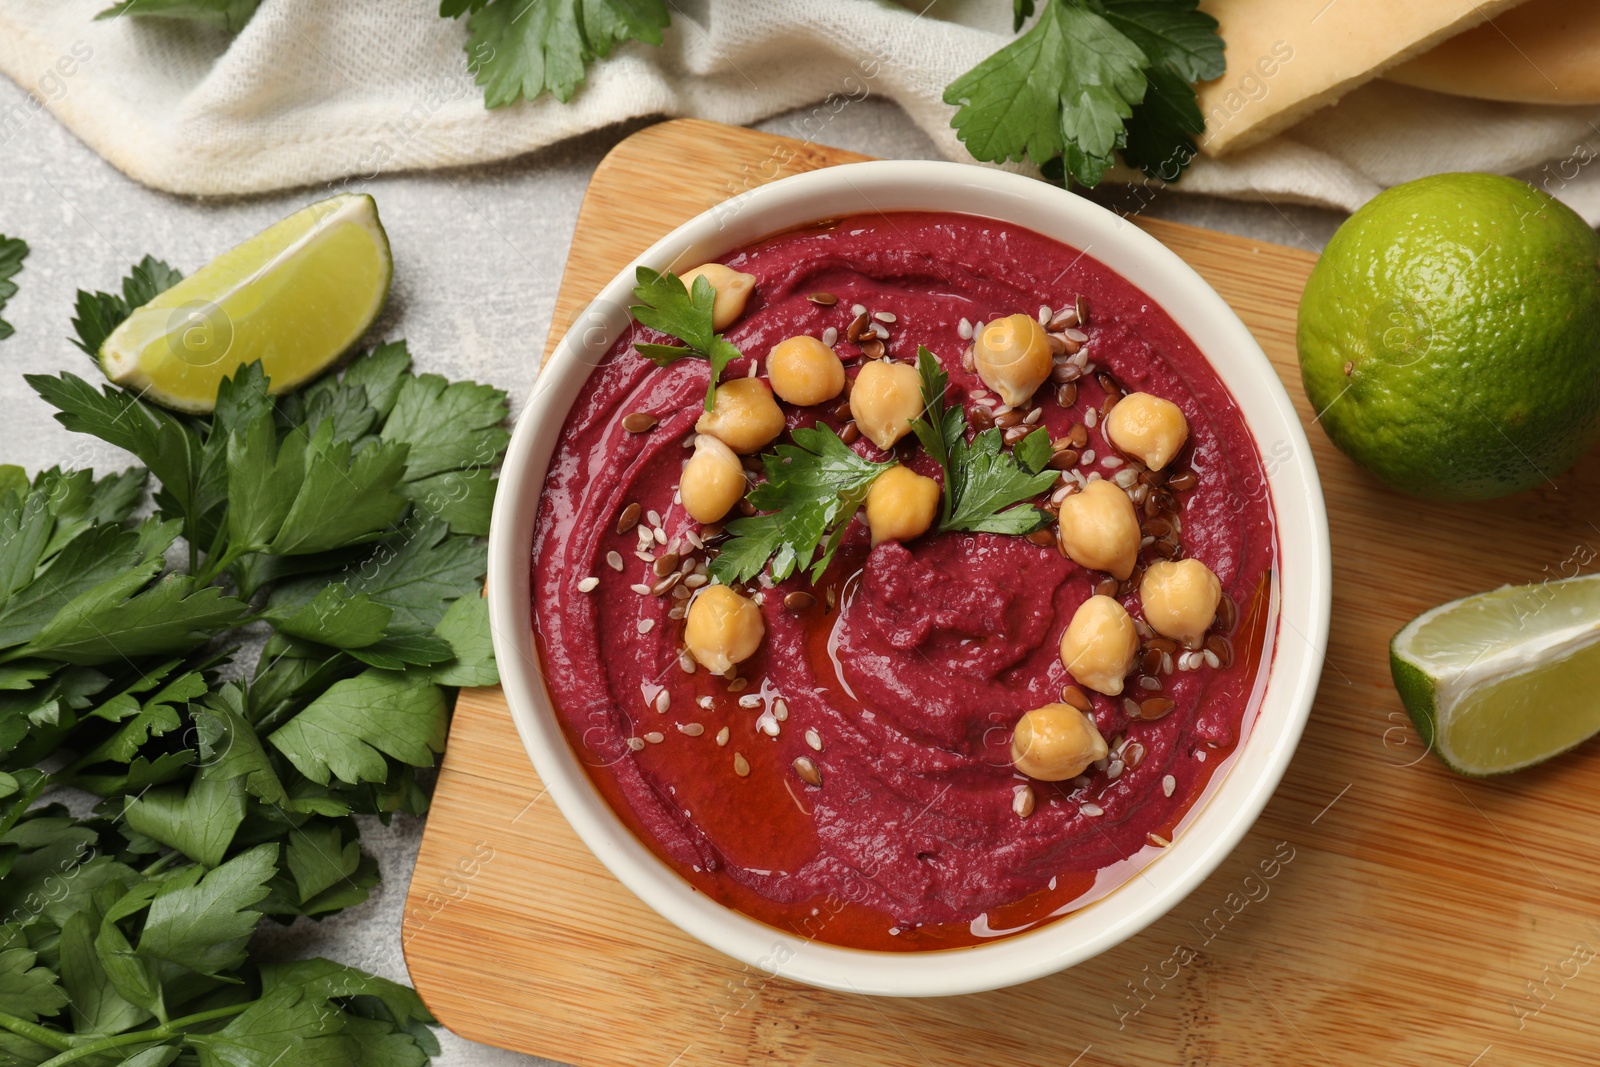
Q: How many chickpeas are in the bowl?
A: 13